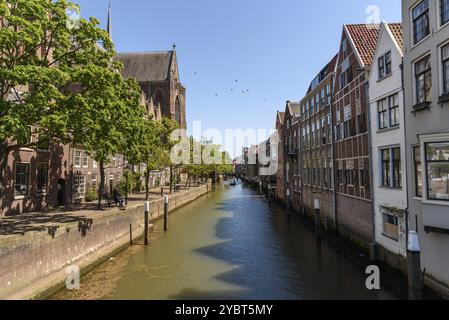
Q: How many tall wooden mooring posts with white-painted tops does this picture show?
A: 5